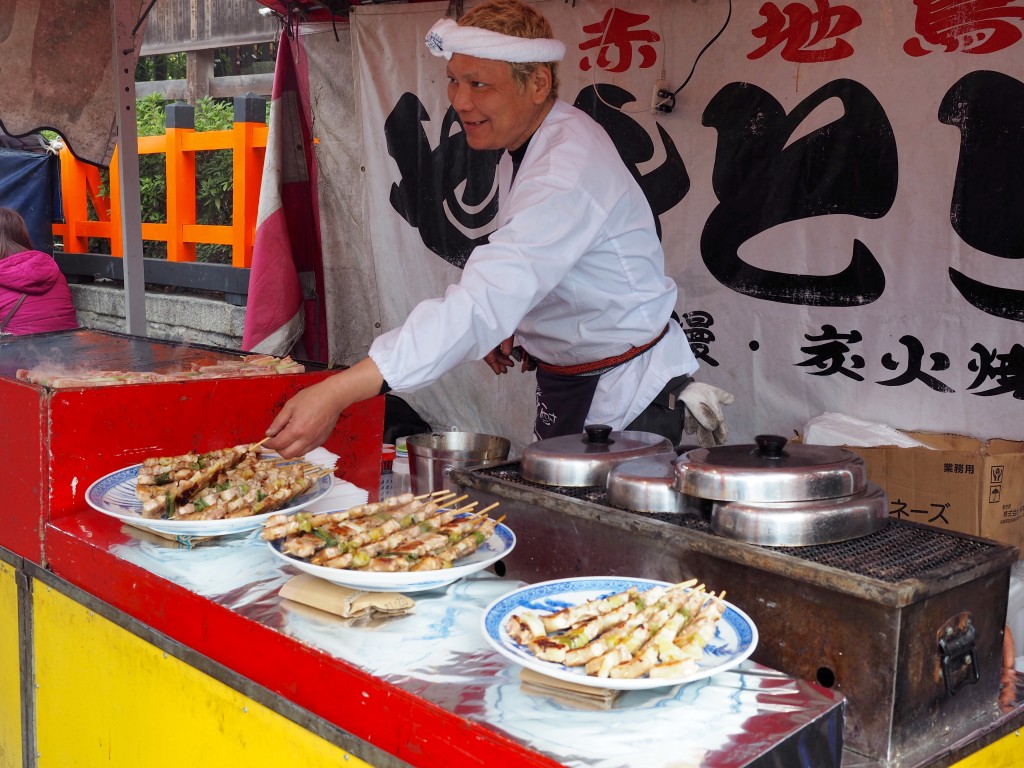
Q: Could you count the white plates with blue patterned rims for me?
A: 3